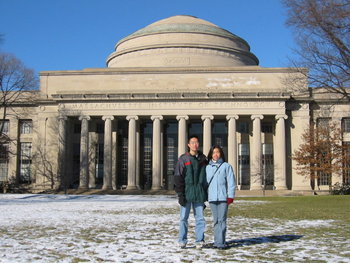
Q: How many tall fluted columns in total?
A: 10